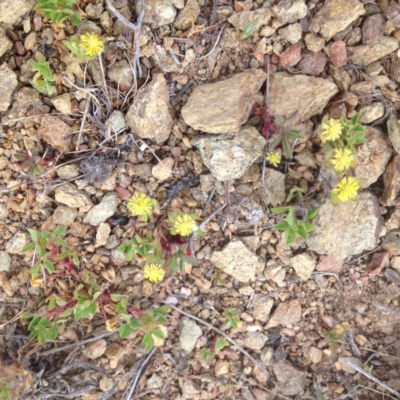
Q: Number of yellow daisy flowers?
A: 8